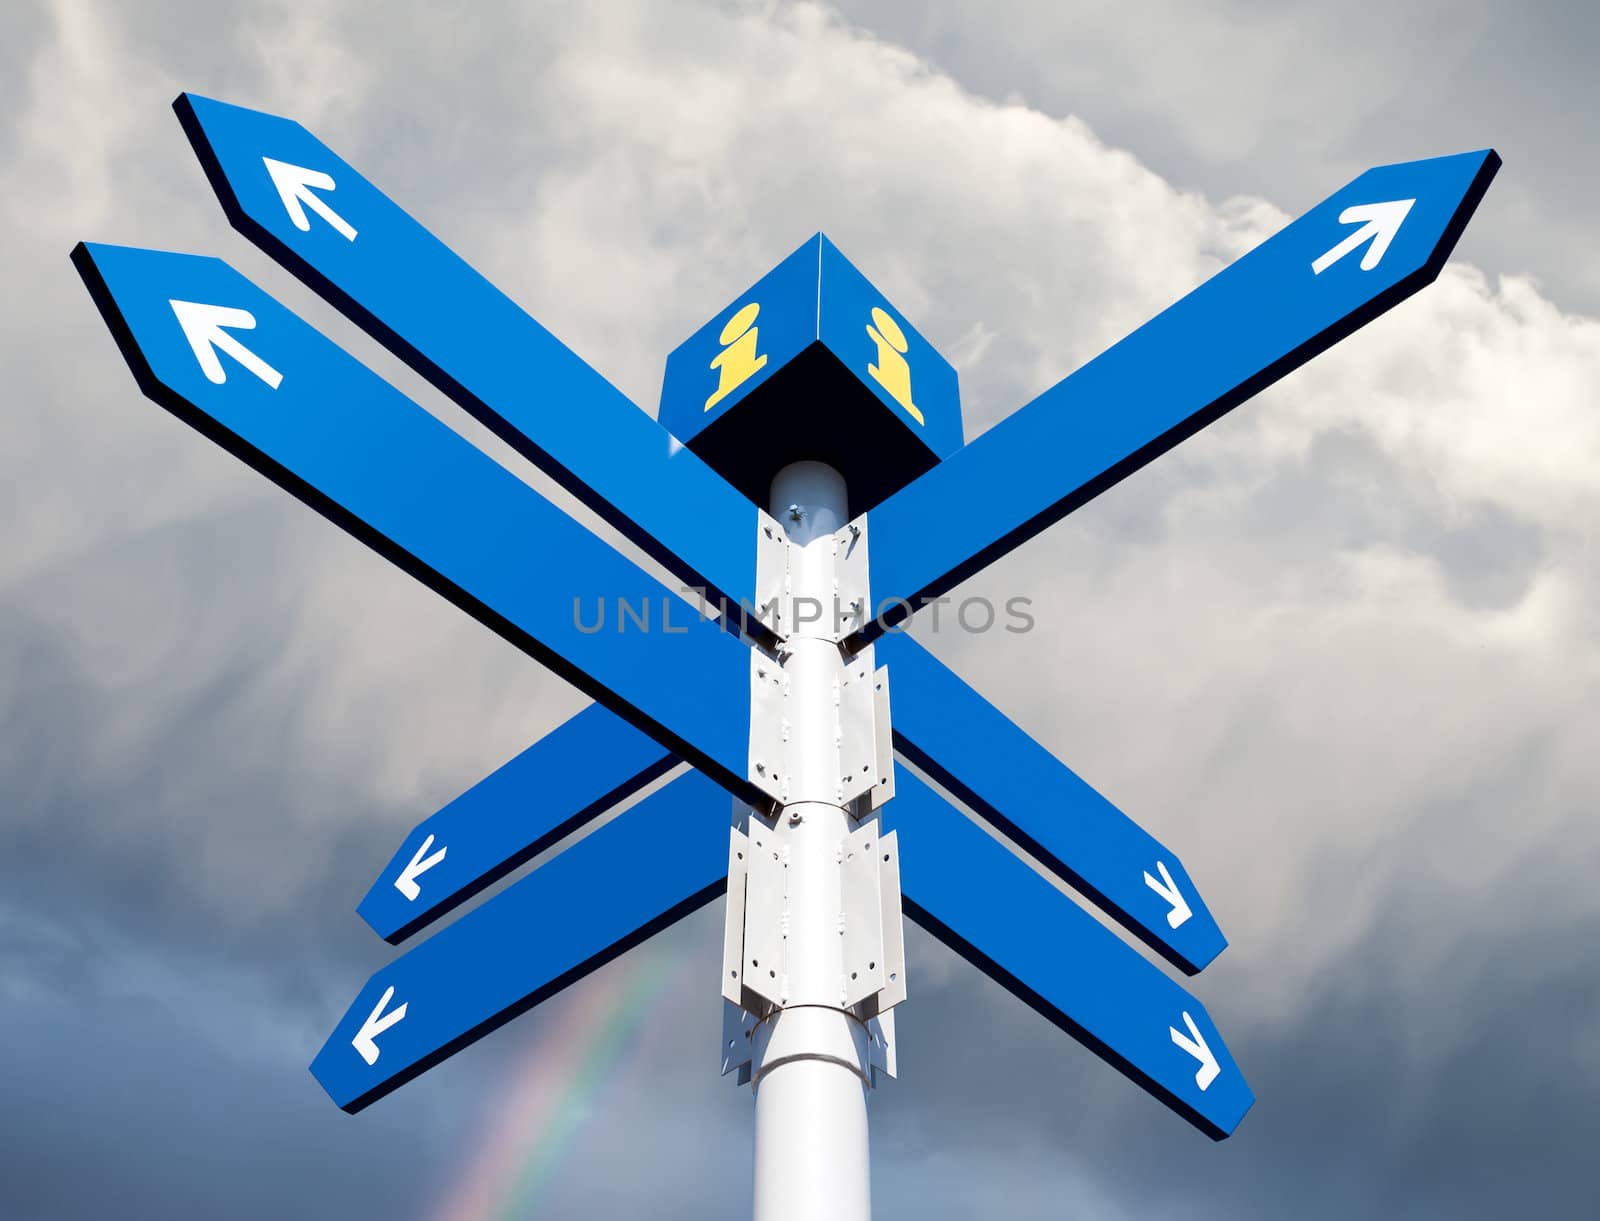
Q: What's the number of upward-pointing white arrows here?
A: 3